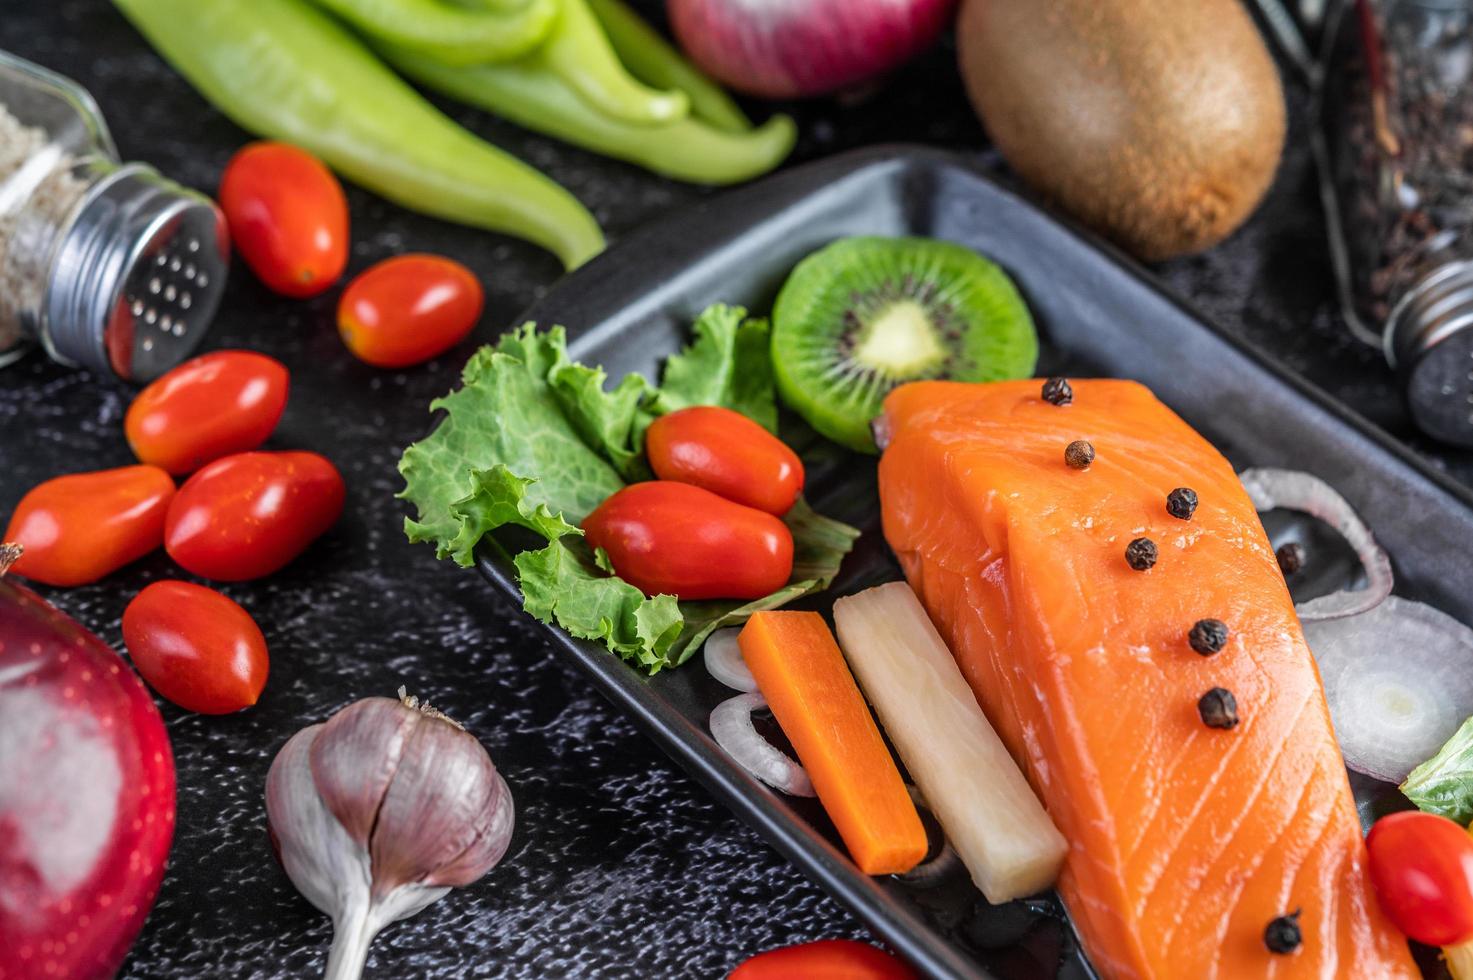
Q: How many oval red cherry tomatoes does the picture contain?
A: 10